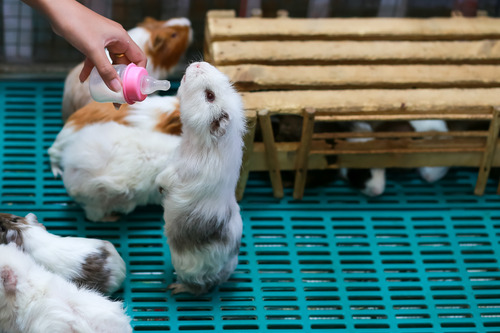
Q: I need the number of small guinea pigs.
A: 8